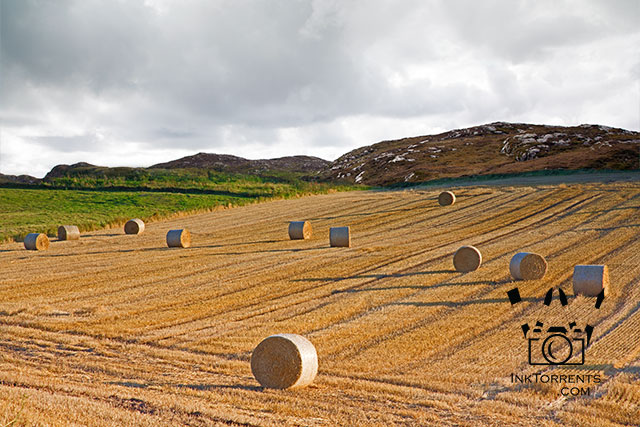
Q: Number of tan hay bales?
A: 11